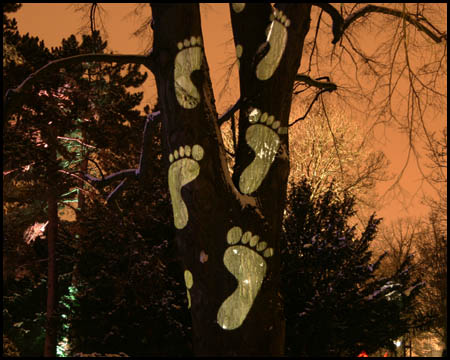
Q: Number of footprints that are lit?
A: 5